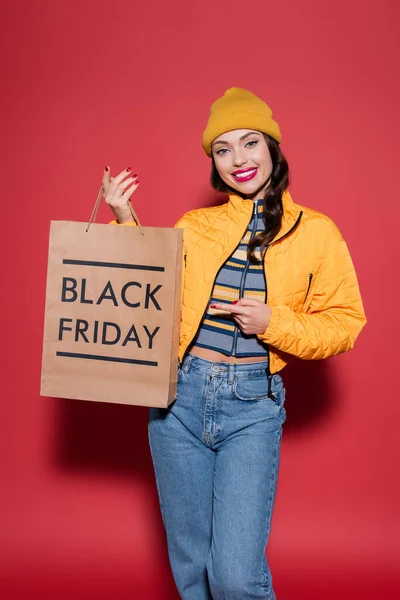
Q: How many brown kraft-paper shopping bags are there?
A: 1